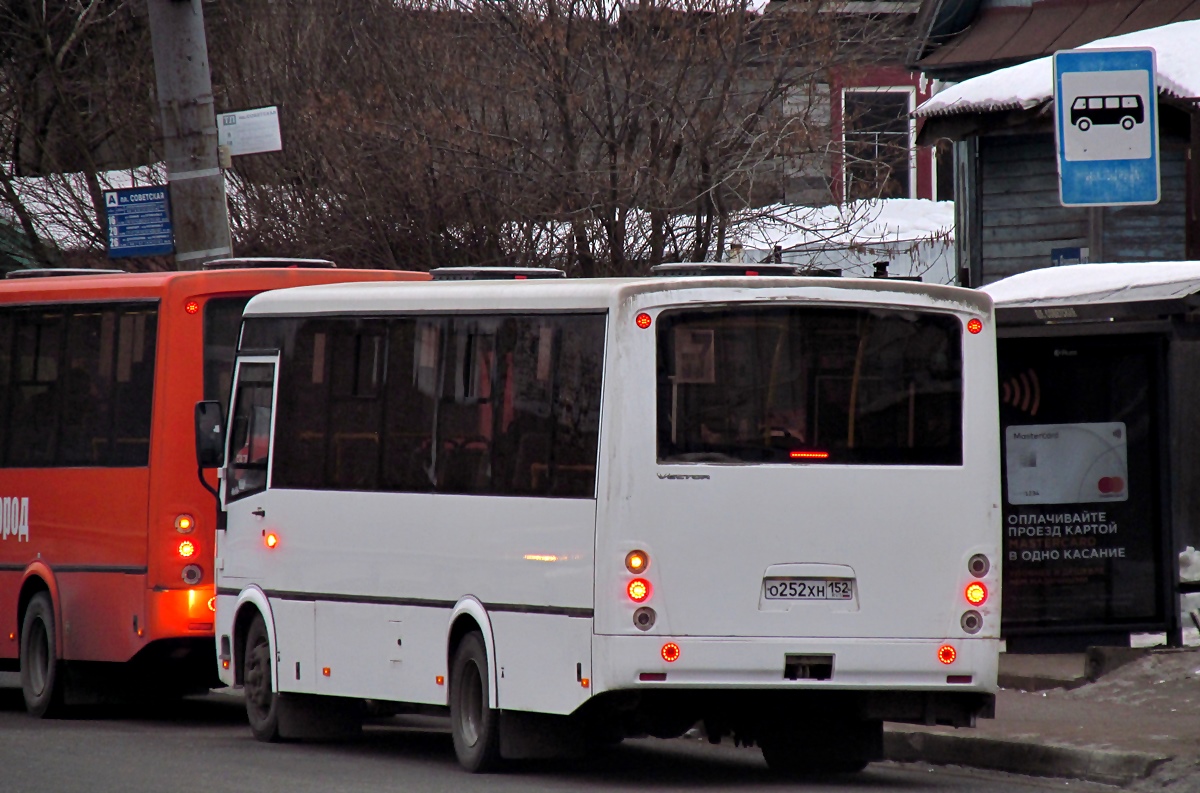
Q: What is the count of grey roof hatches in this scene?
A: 4